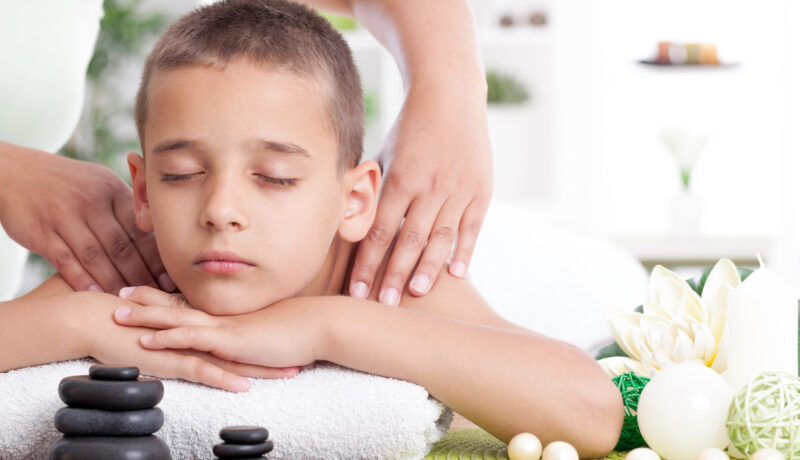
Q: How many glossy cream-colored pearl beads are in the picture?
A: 5